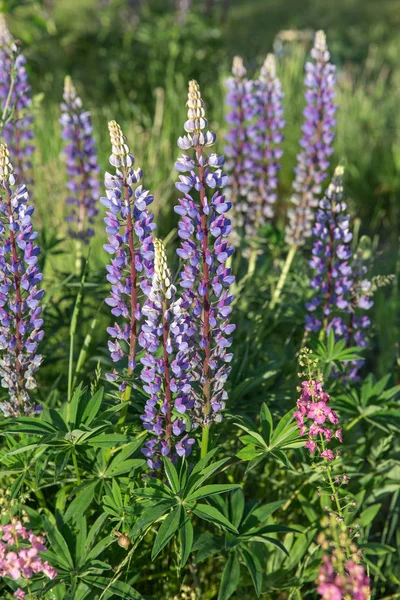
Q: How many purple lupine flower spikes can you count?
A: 11